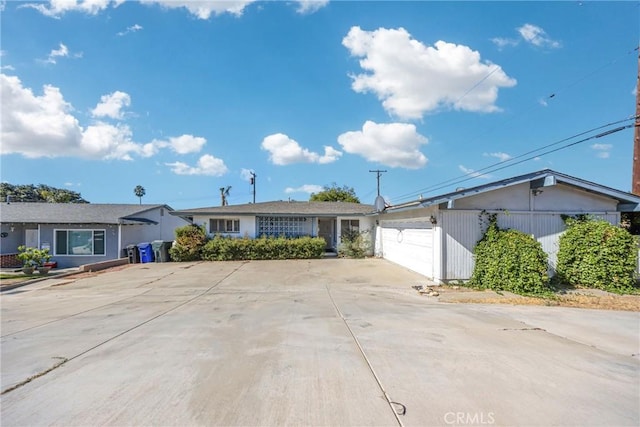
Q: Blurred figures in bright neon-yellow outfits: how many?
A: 0